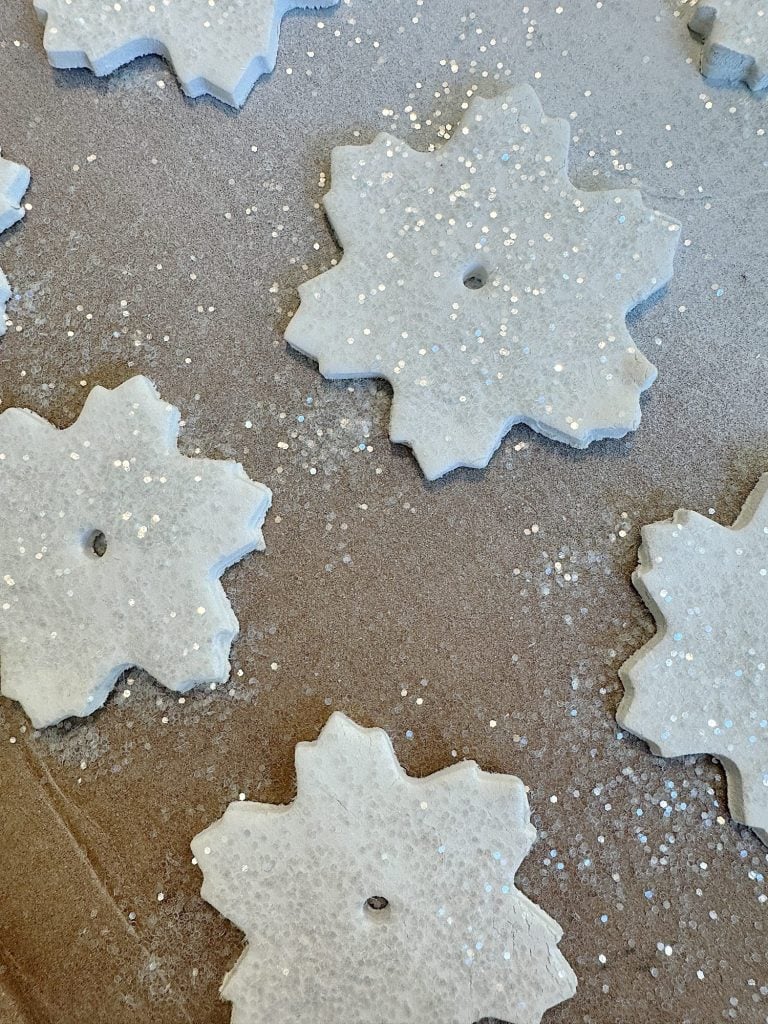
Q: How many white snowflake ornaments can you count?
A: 7